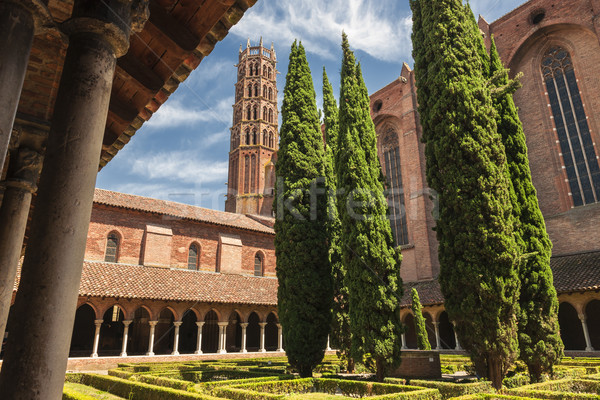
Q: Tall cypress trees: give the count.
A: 5